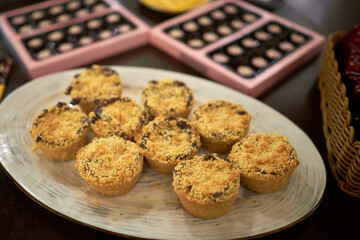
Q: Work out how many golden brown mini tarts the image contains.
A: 9